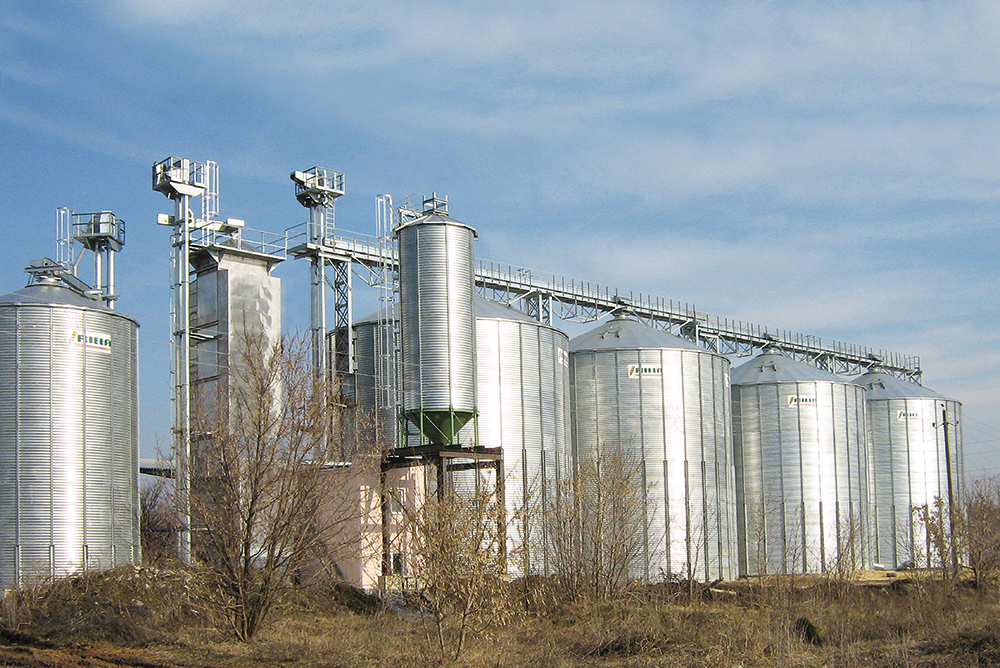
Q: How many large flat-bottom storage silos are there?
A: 5